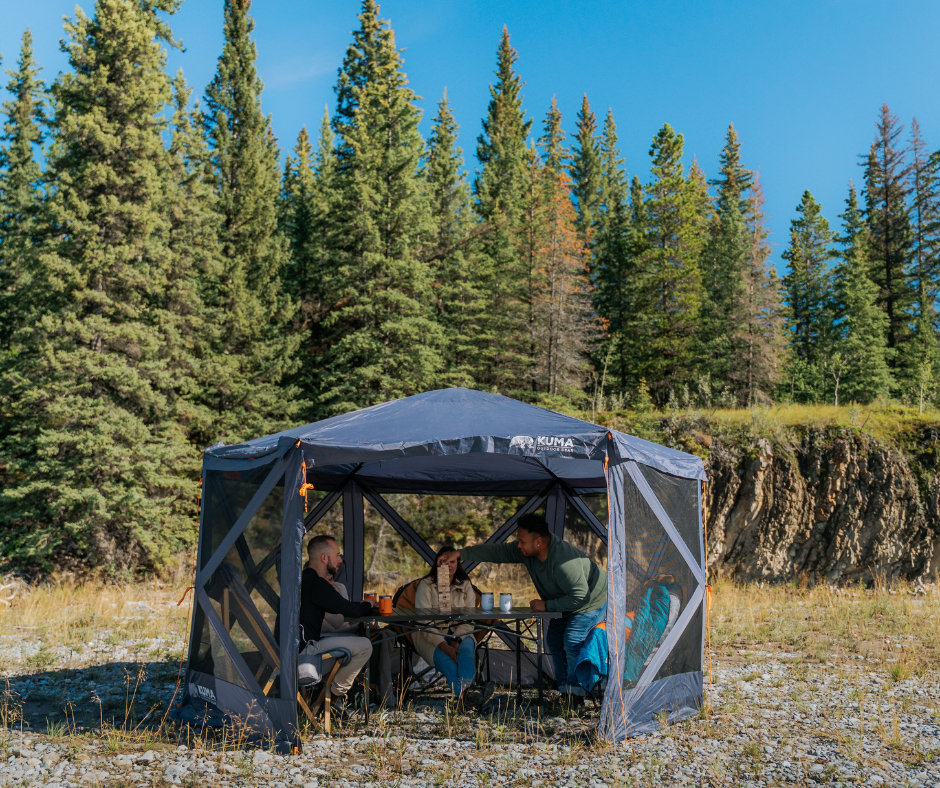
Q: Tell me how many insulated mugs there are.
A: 4